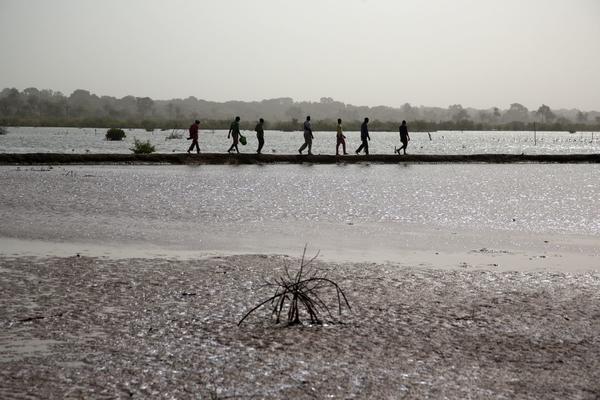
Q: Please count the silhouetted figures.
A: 7